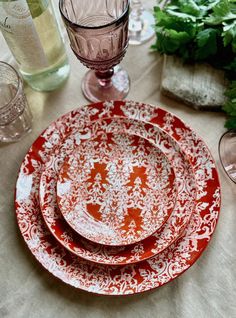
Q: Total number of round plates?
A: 3